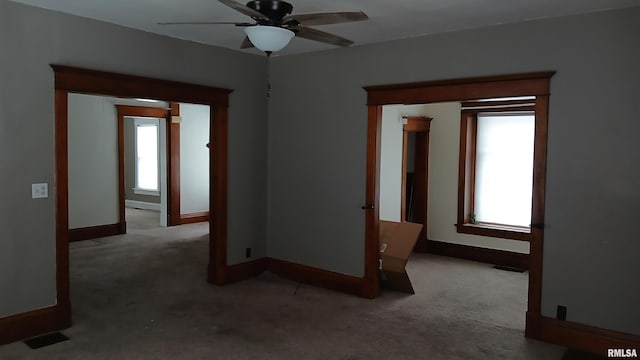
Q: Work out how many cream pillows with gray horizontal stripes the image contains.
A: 0